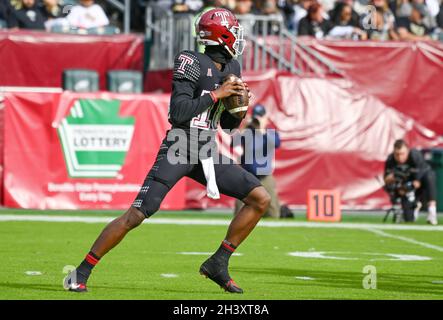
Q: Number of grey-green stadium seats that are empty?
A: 2